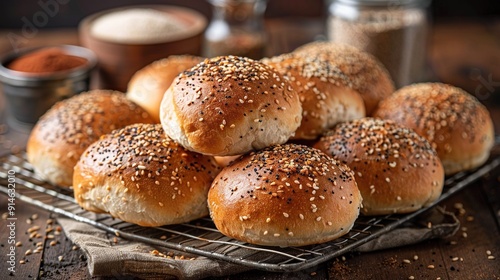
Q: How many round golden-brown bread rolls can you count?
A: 9